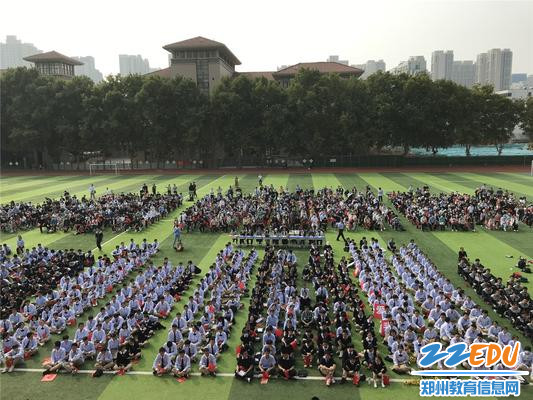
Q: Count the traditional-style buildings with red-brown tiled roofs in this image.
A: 3